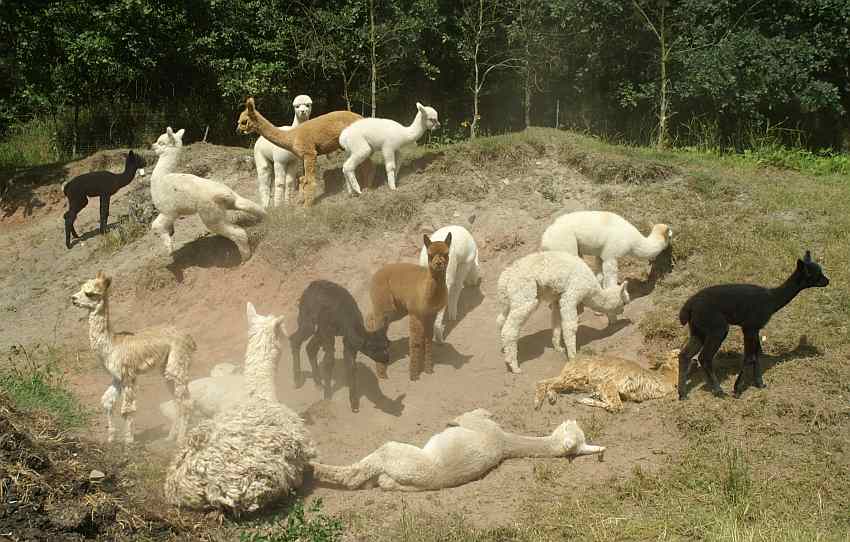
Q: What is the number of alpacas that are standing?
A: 12